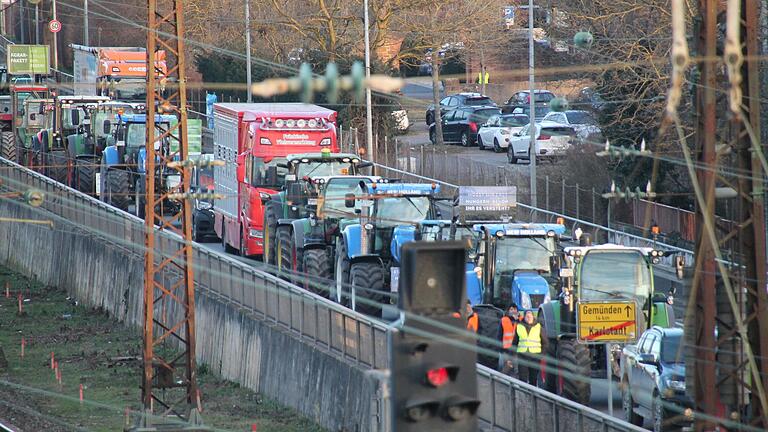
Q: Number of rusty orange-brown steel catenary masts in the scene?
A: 2